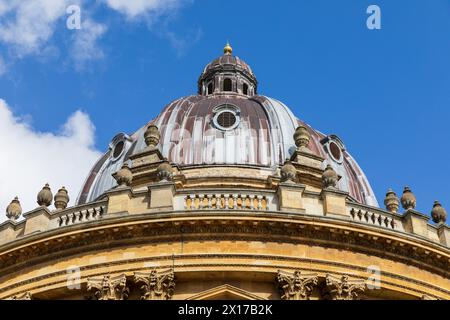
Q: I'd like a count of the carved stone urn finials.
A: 12